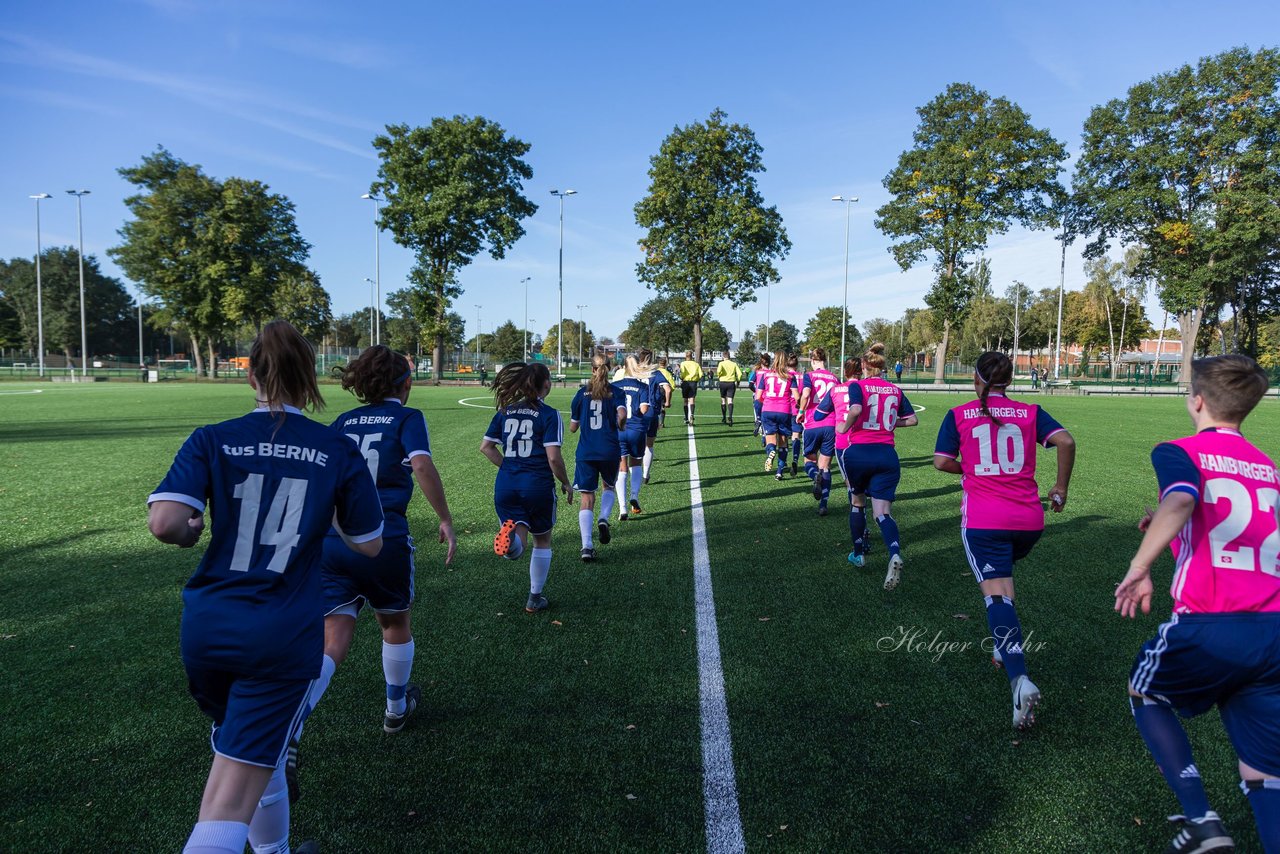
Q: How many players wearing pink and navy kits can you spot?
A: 8